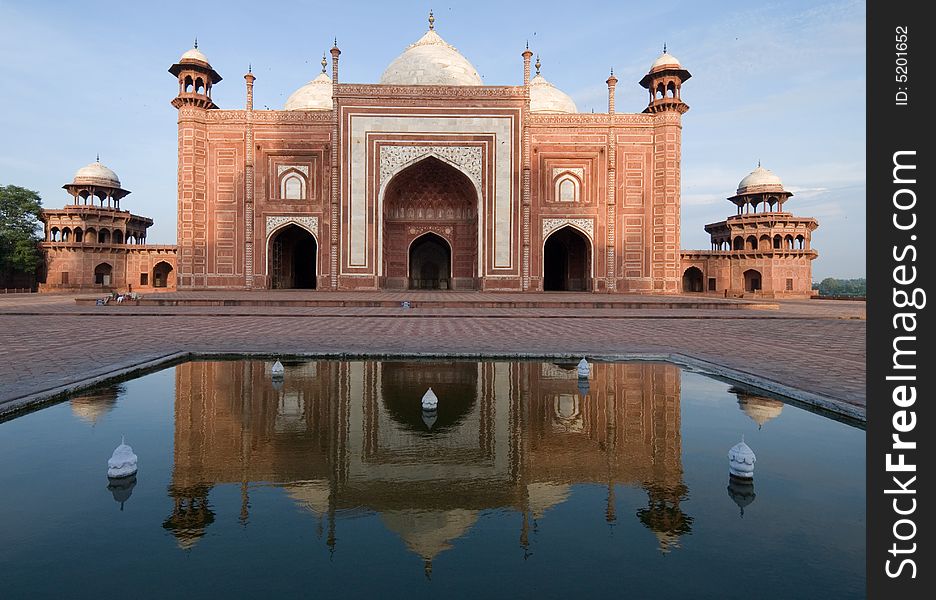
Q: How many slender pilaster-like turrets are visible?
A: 4